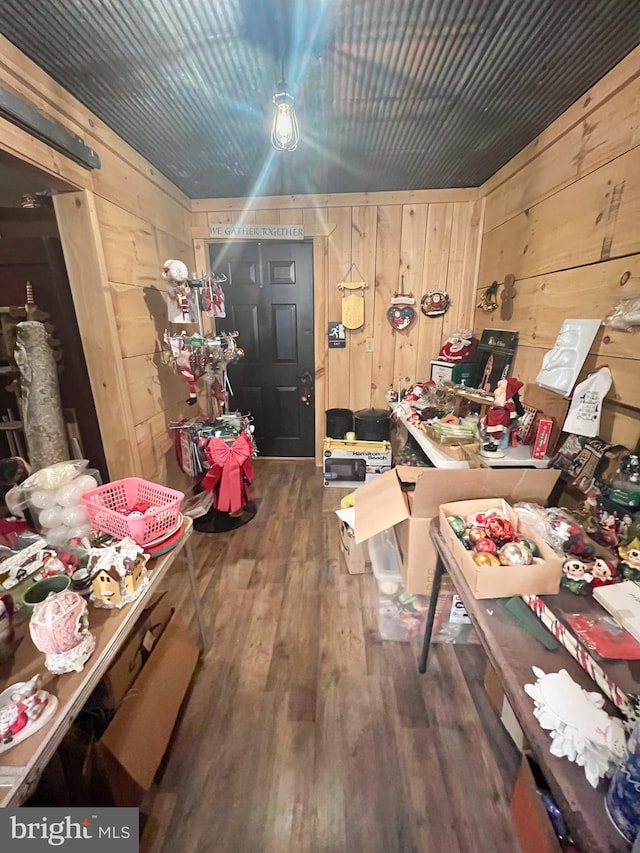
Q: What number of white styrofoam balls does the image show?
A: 7